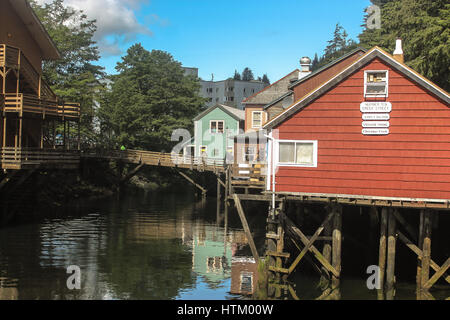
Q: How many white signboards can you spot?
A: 4